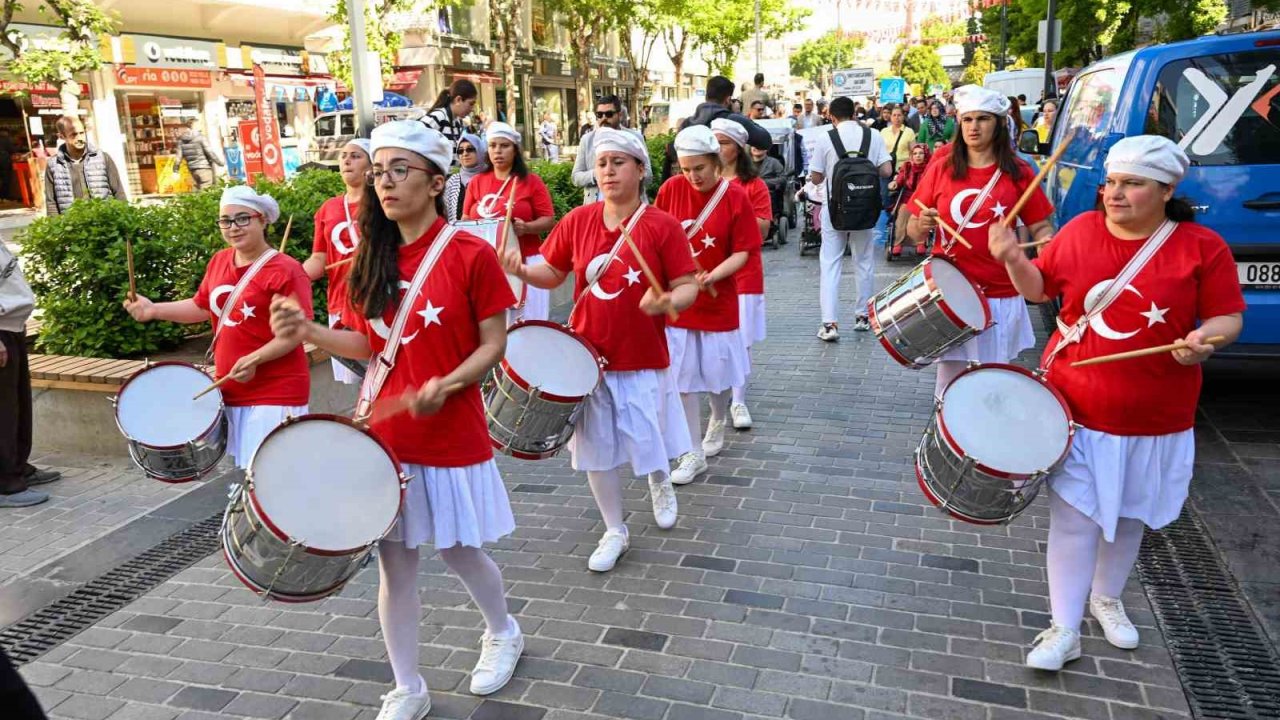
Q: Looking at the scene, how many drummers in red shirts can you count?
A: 9